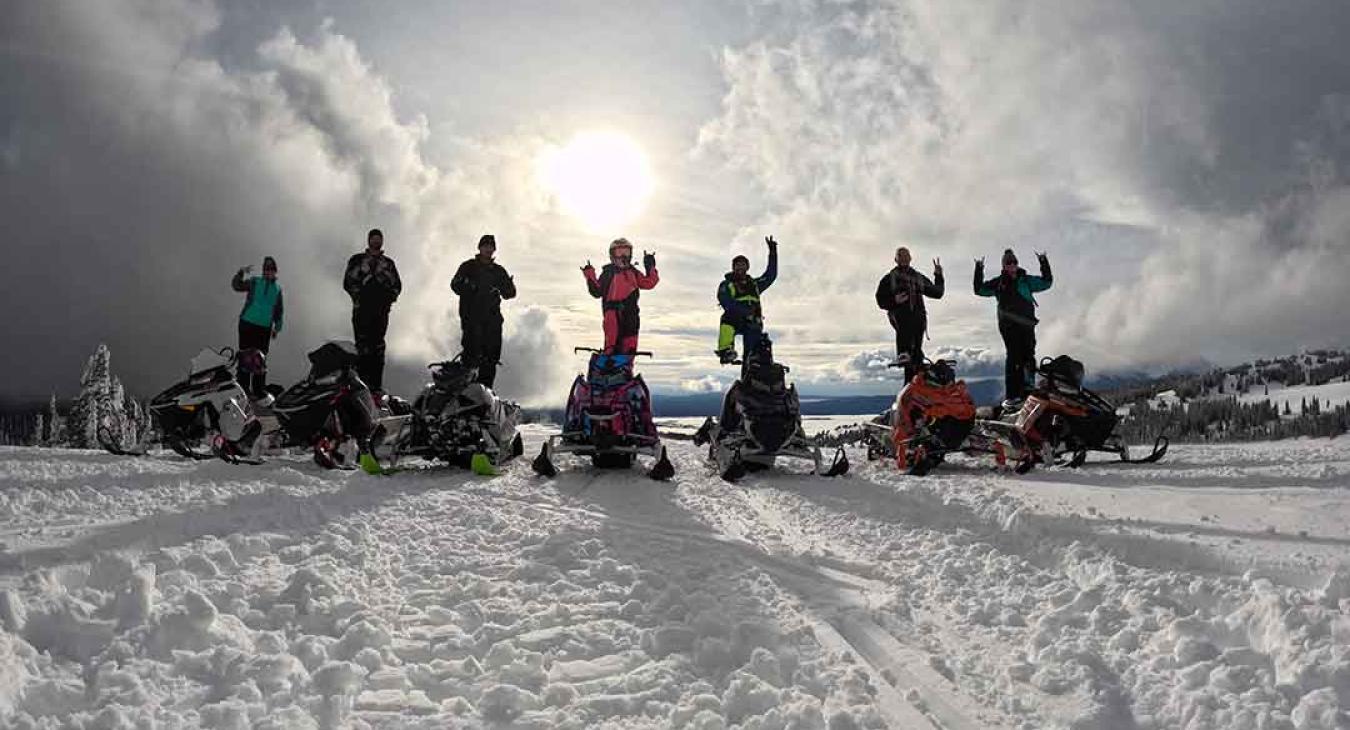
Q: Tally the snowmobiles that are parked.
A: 7